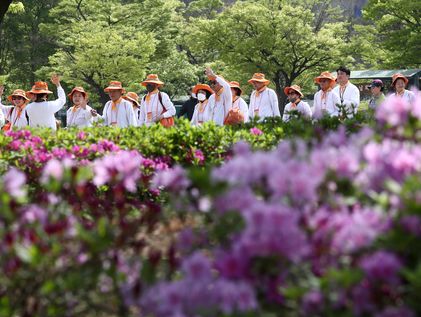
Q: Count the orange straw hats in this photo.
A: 13